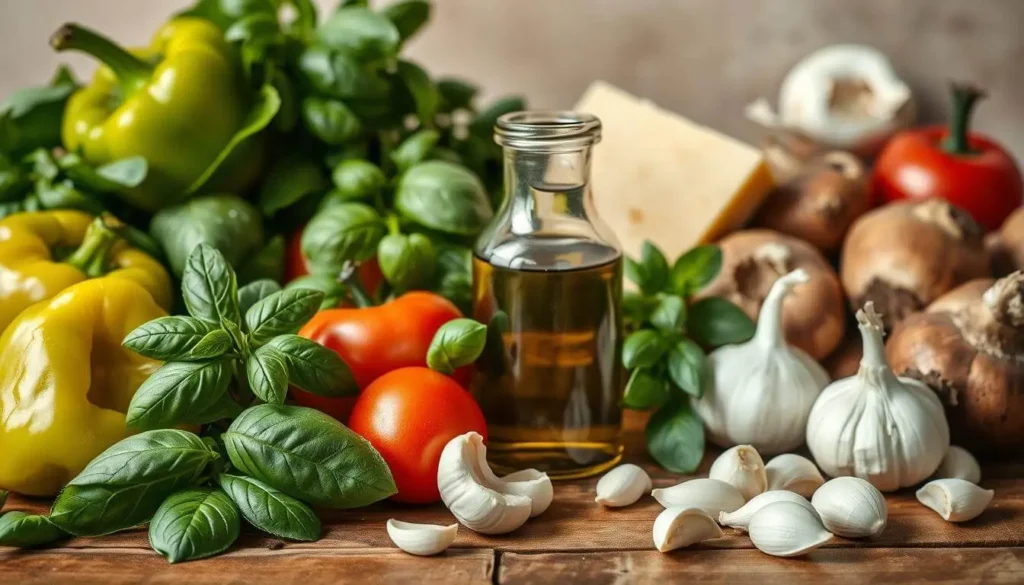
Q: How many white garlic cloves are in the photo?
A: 13